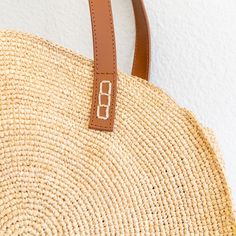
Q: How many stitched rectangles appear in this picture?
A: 3